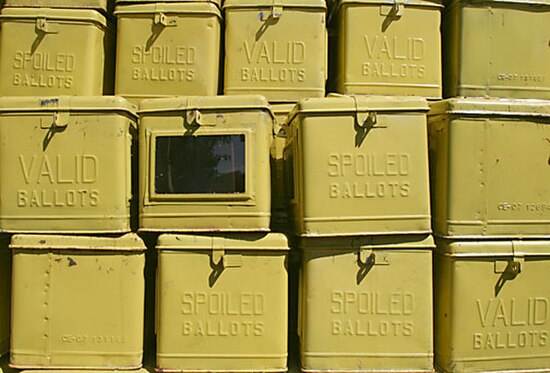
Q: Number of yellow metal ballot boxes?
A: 13